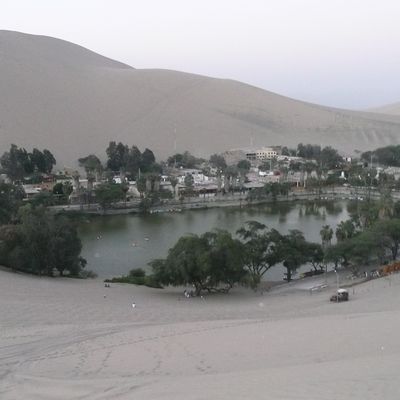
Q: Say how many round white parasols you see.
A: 0